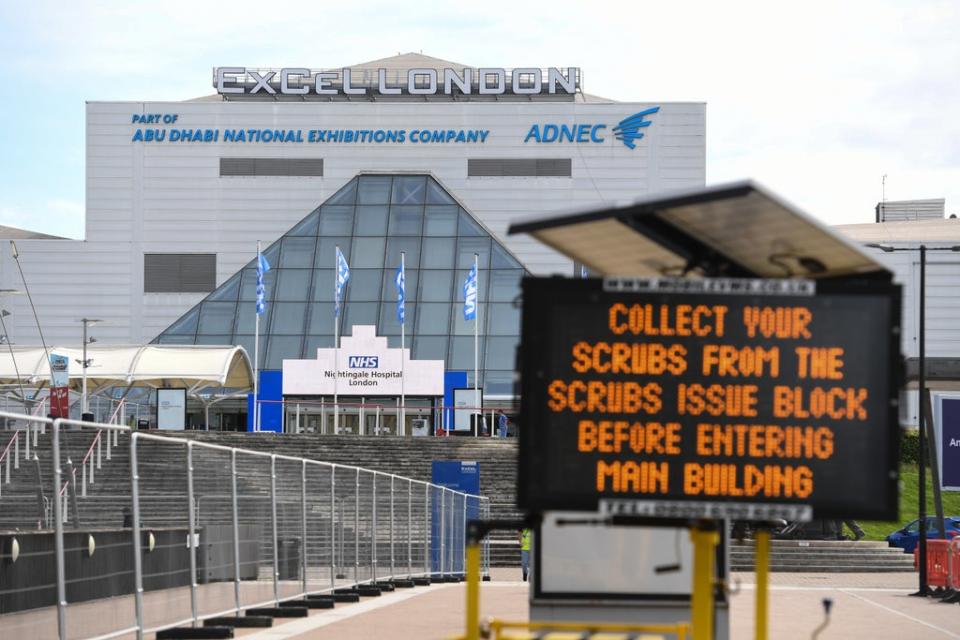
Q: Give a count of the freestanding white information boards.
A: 2